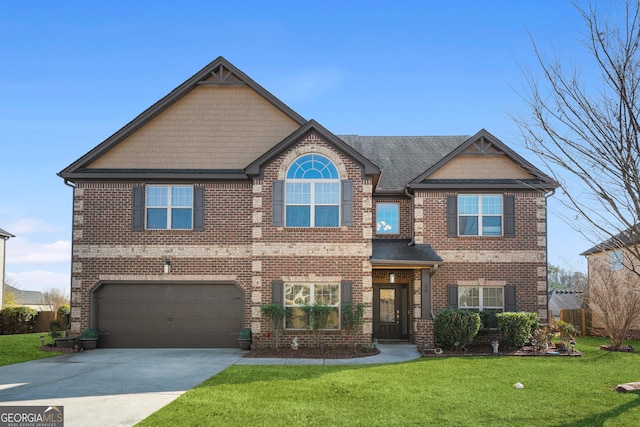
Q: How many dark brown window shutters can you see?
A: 10